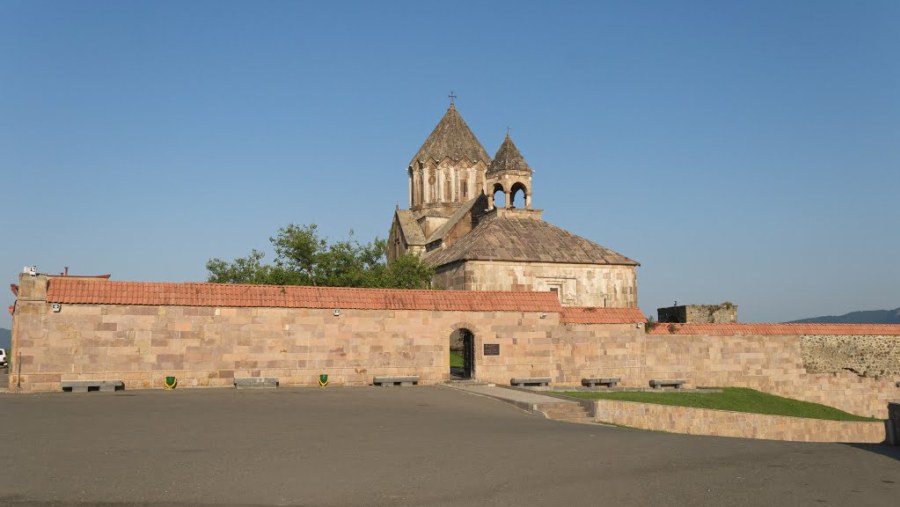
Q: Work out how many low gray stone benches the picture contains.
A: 6